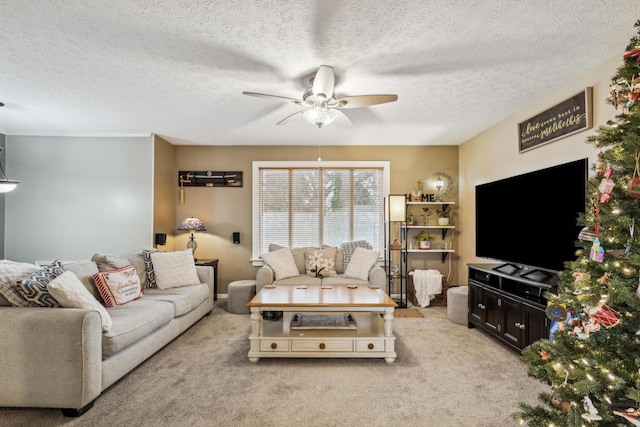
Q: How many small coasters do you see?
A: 5